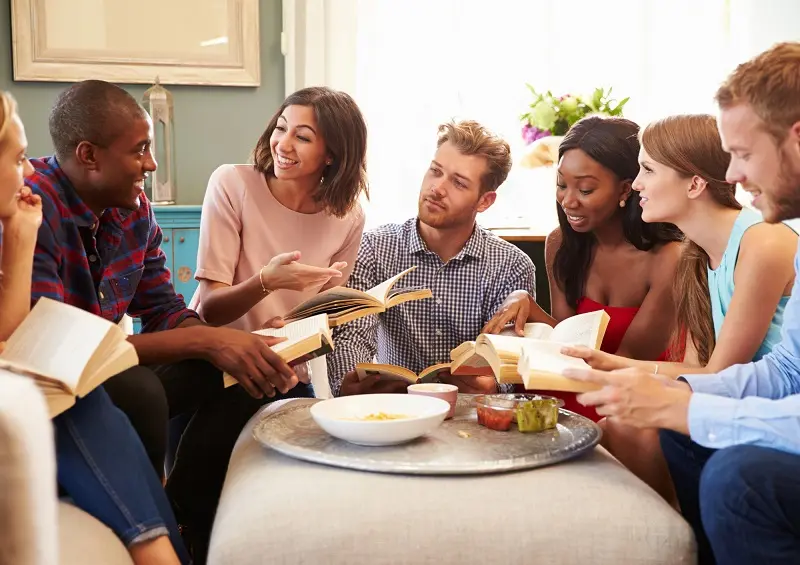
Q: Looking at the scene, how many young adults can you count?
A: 7